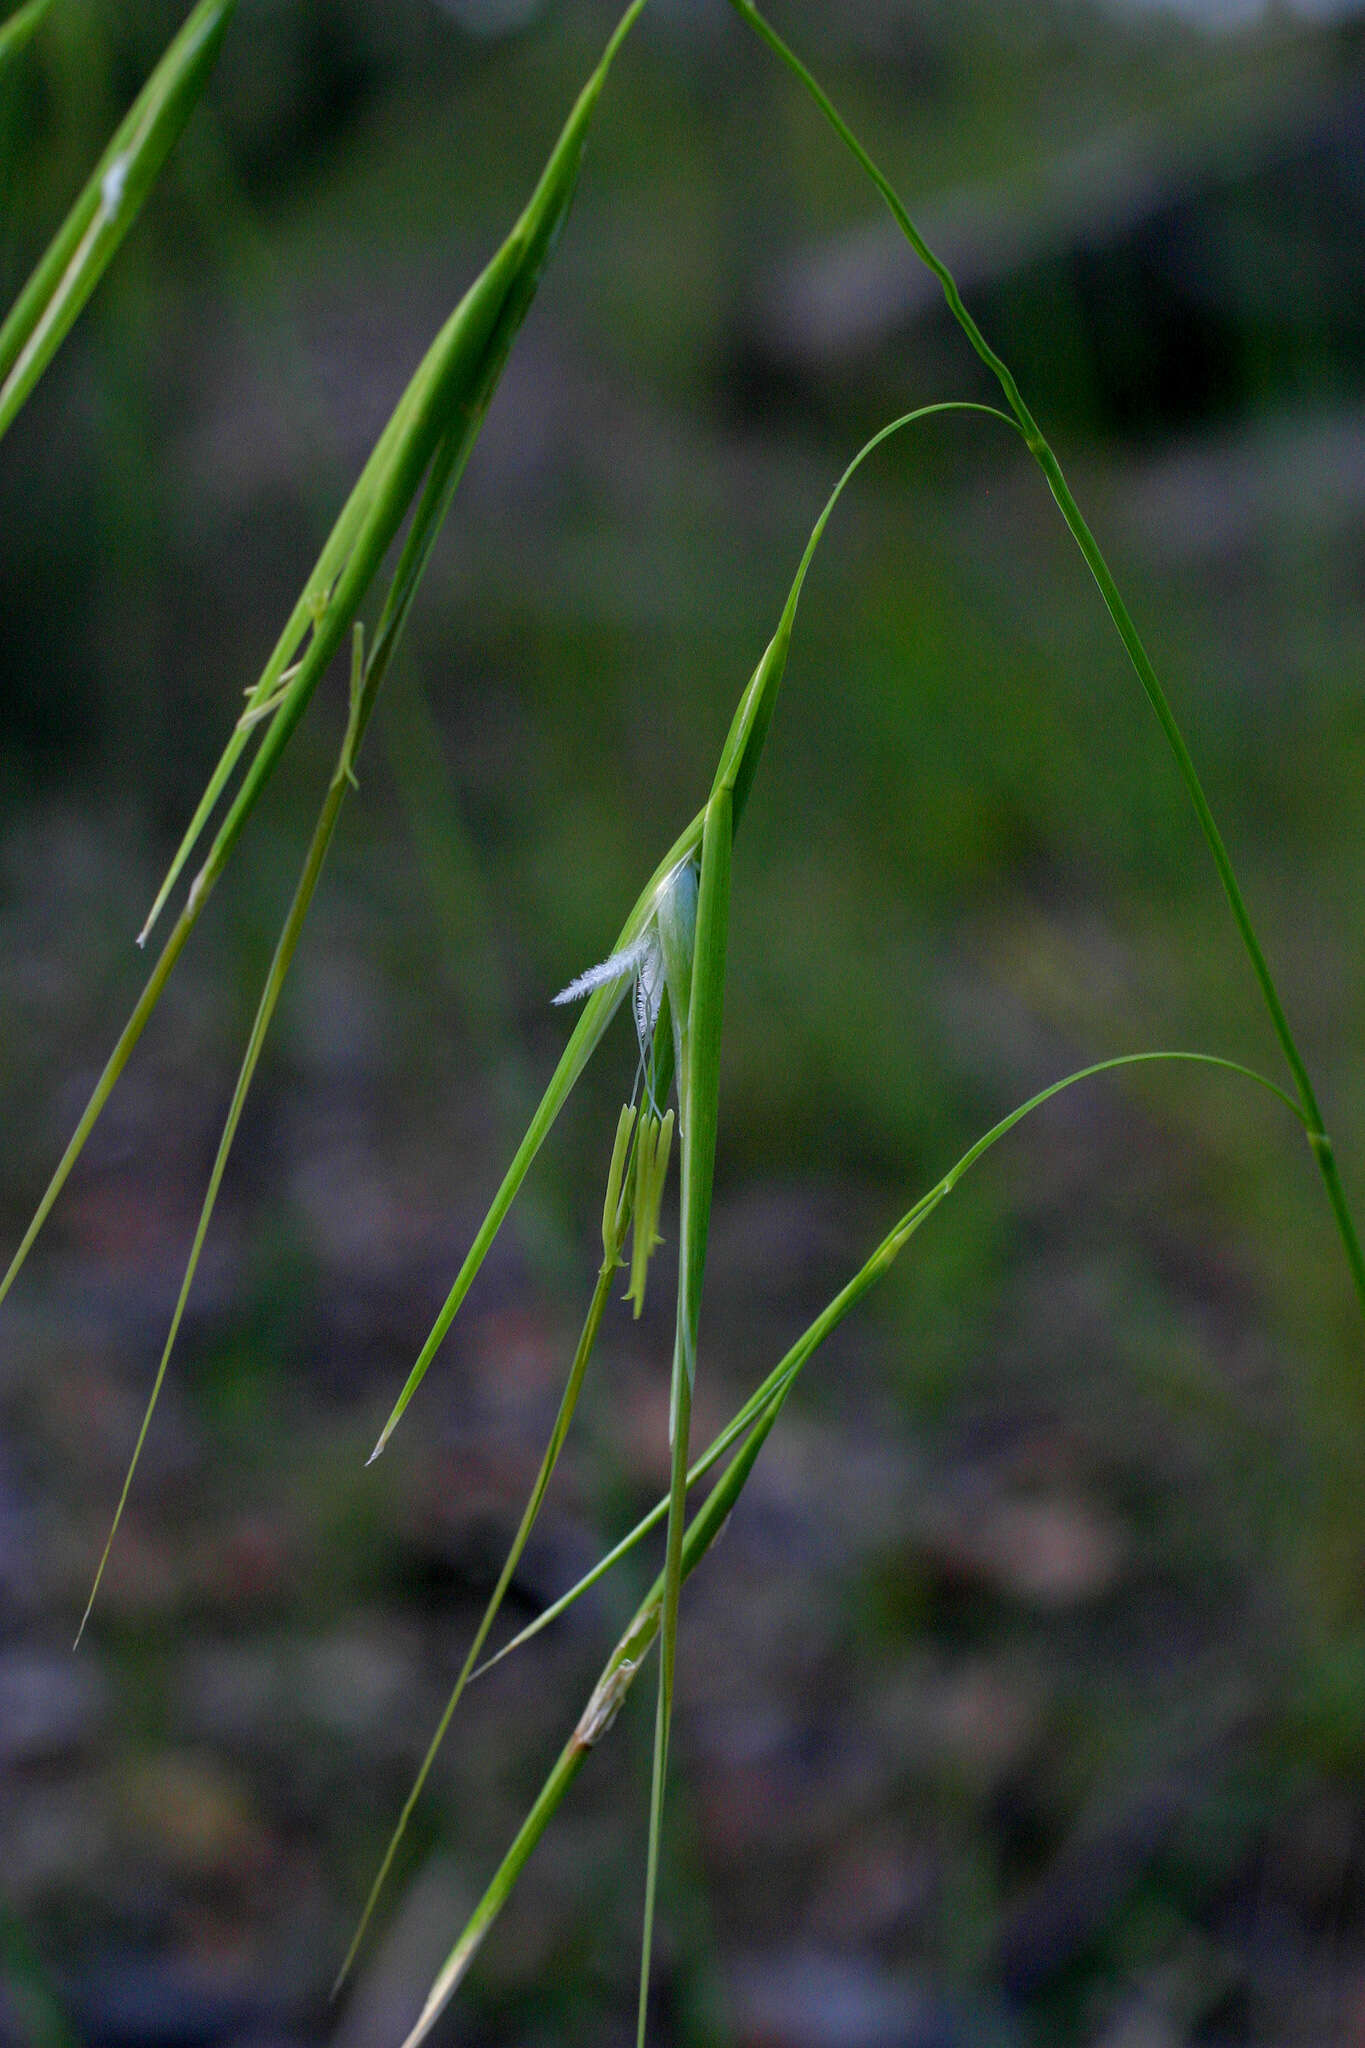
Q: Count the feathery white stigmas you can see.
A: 2